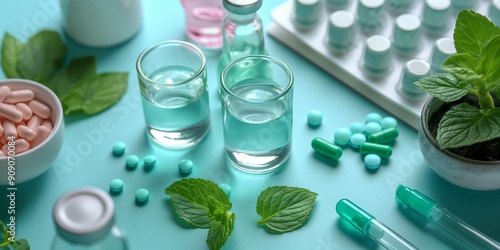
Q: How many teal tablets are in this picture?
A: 15